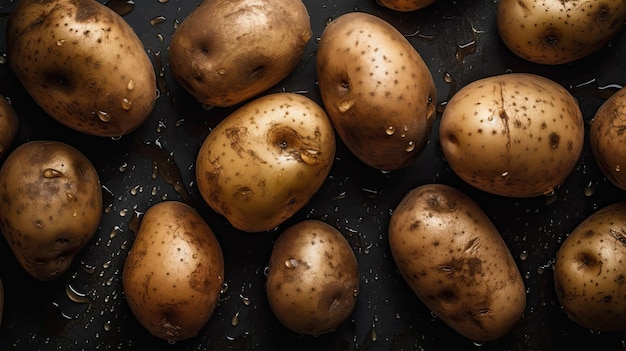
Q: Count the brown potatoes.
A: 14